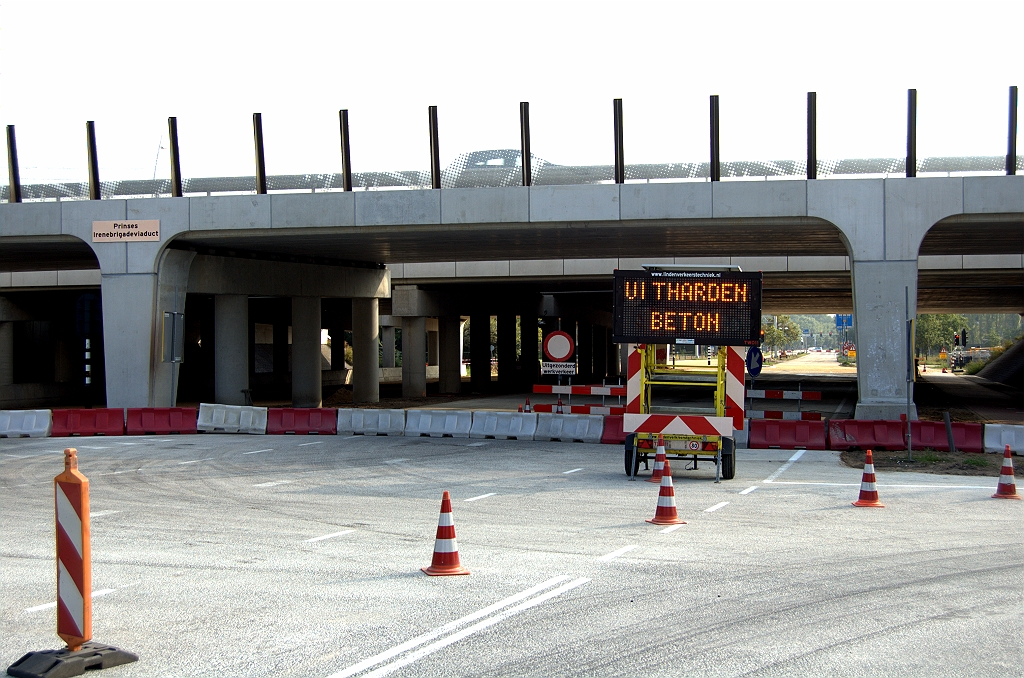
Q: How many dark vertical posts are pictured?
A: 12